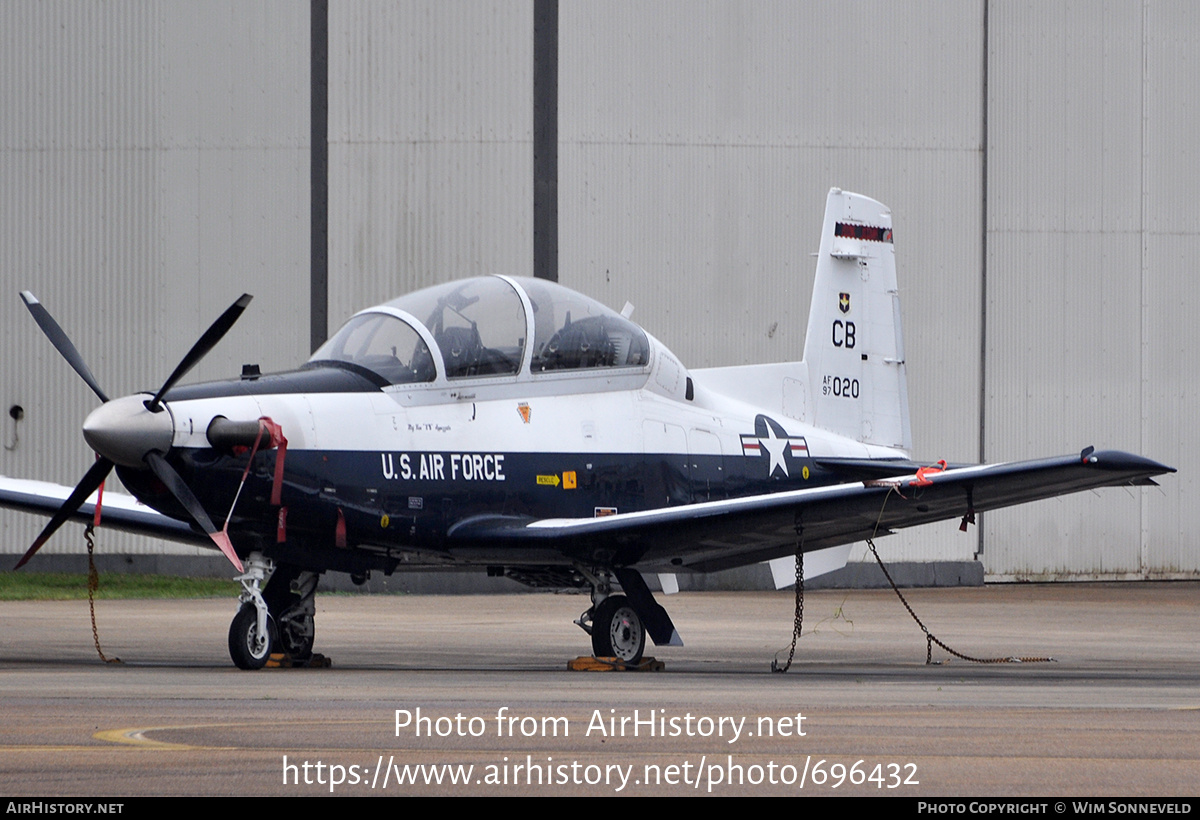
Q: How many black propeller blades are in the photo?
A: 4